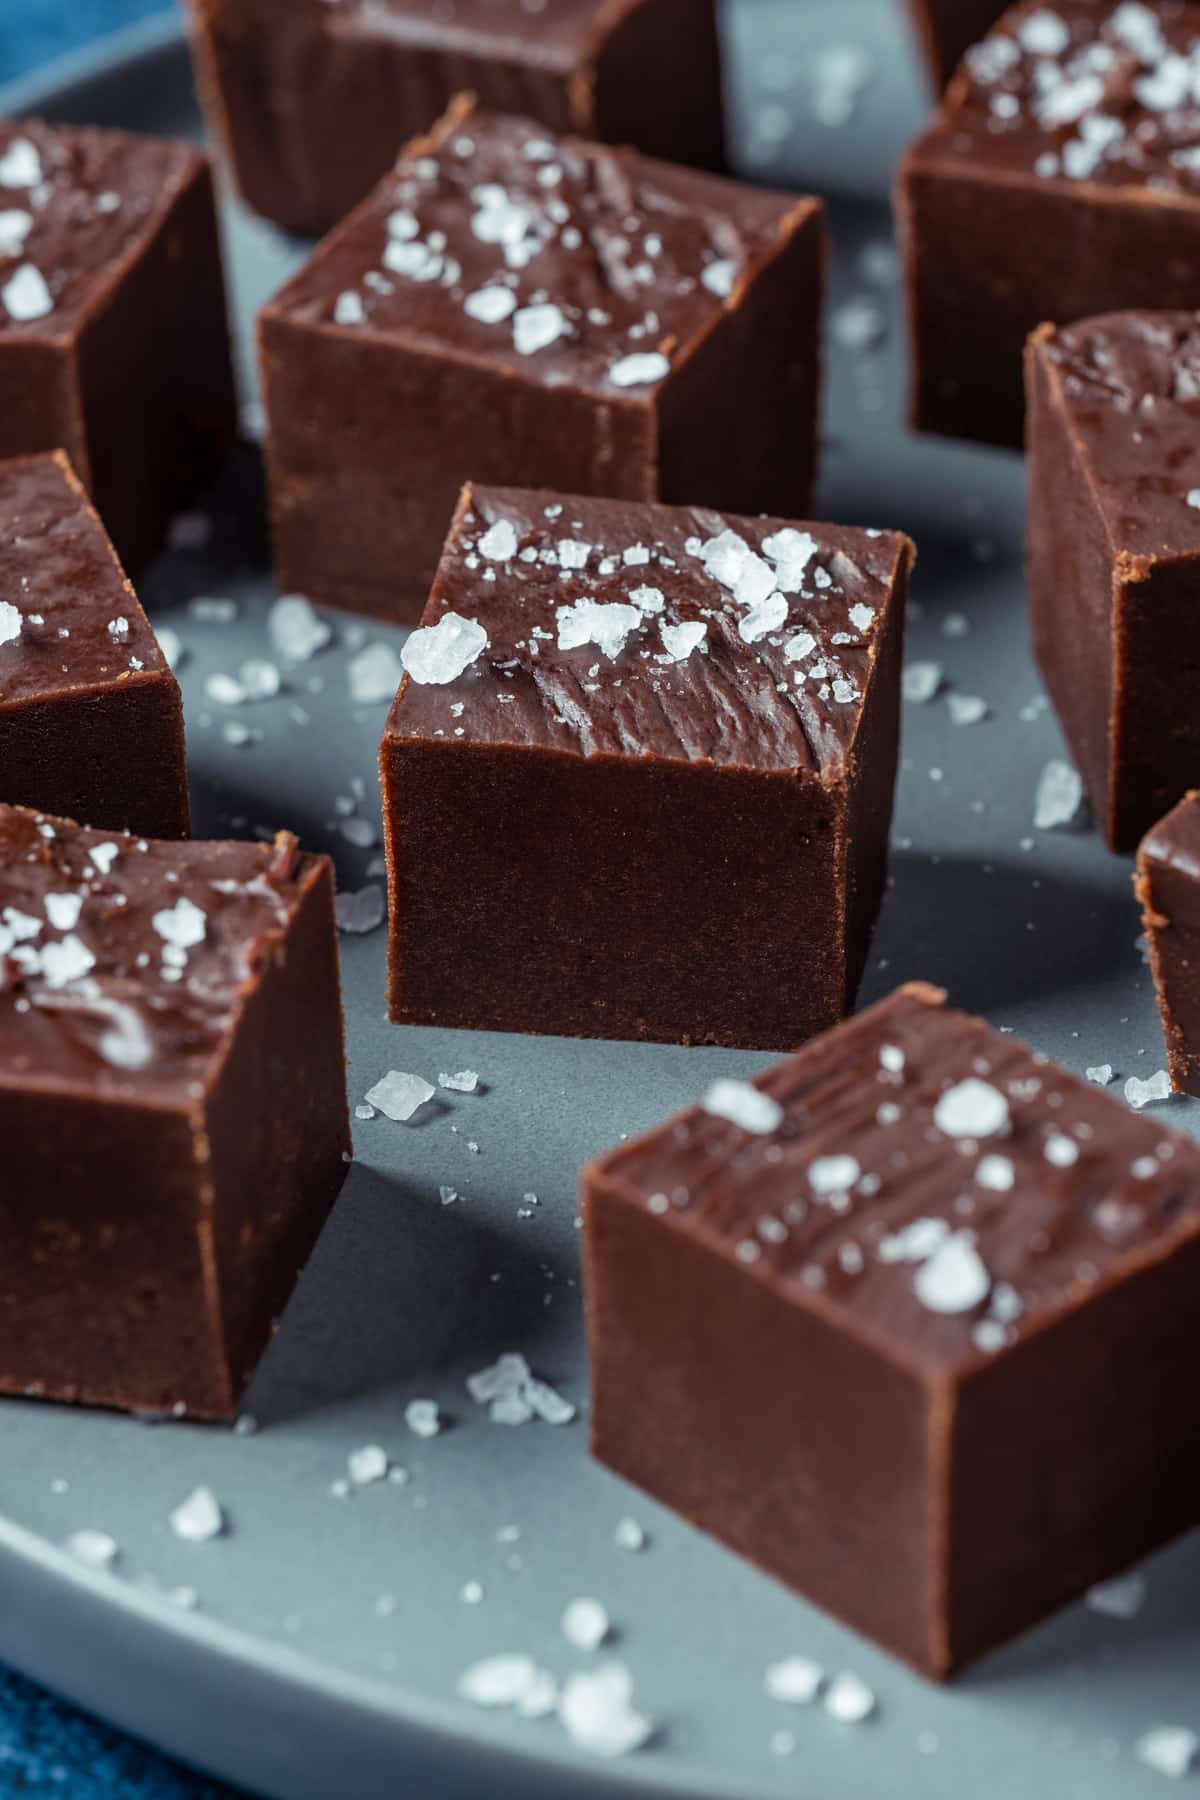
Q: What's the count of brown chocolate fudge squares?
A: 11